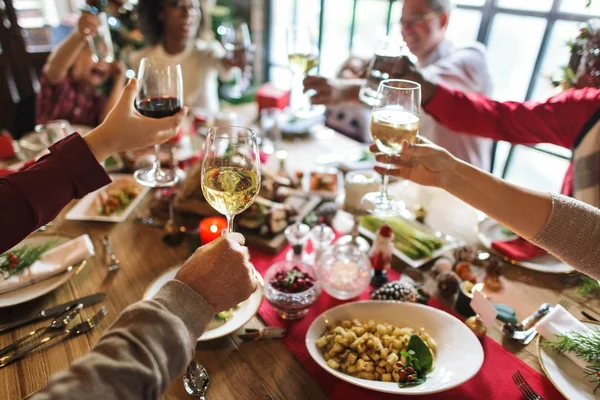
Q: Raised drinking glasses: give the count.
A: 7